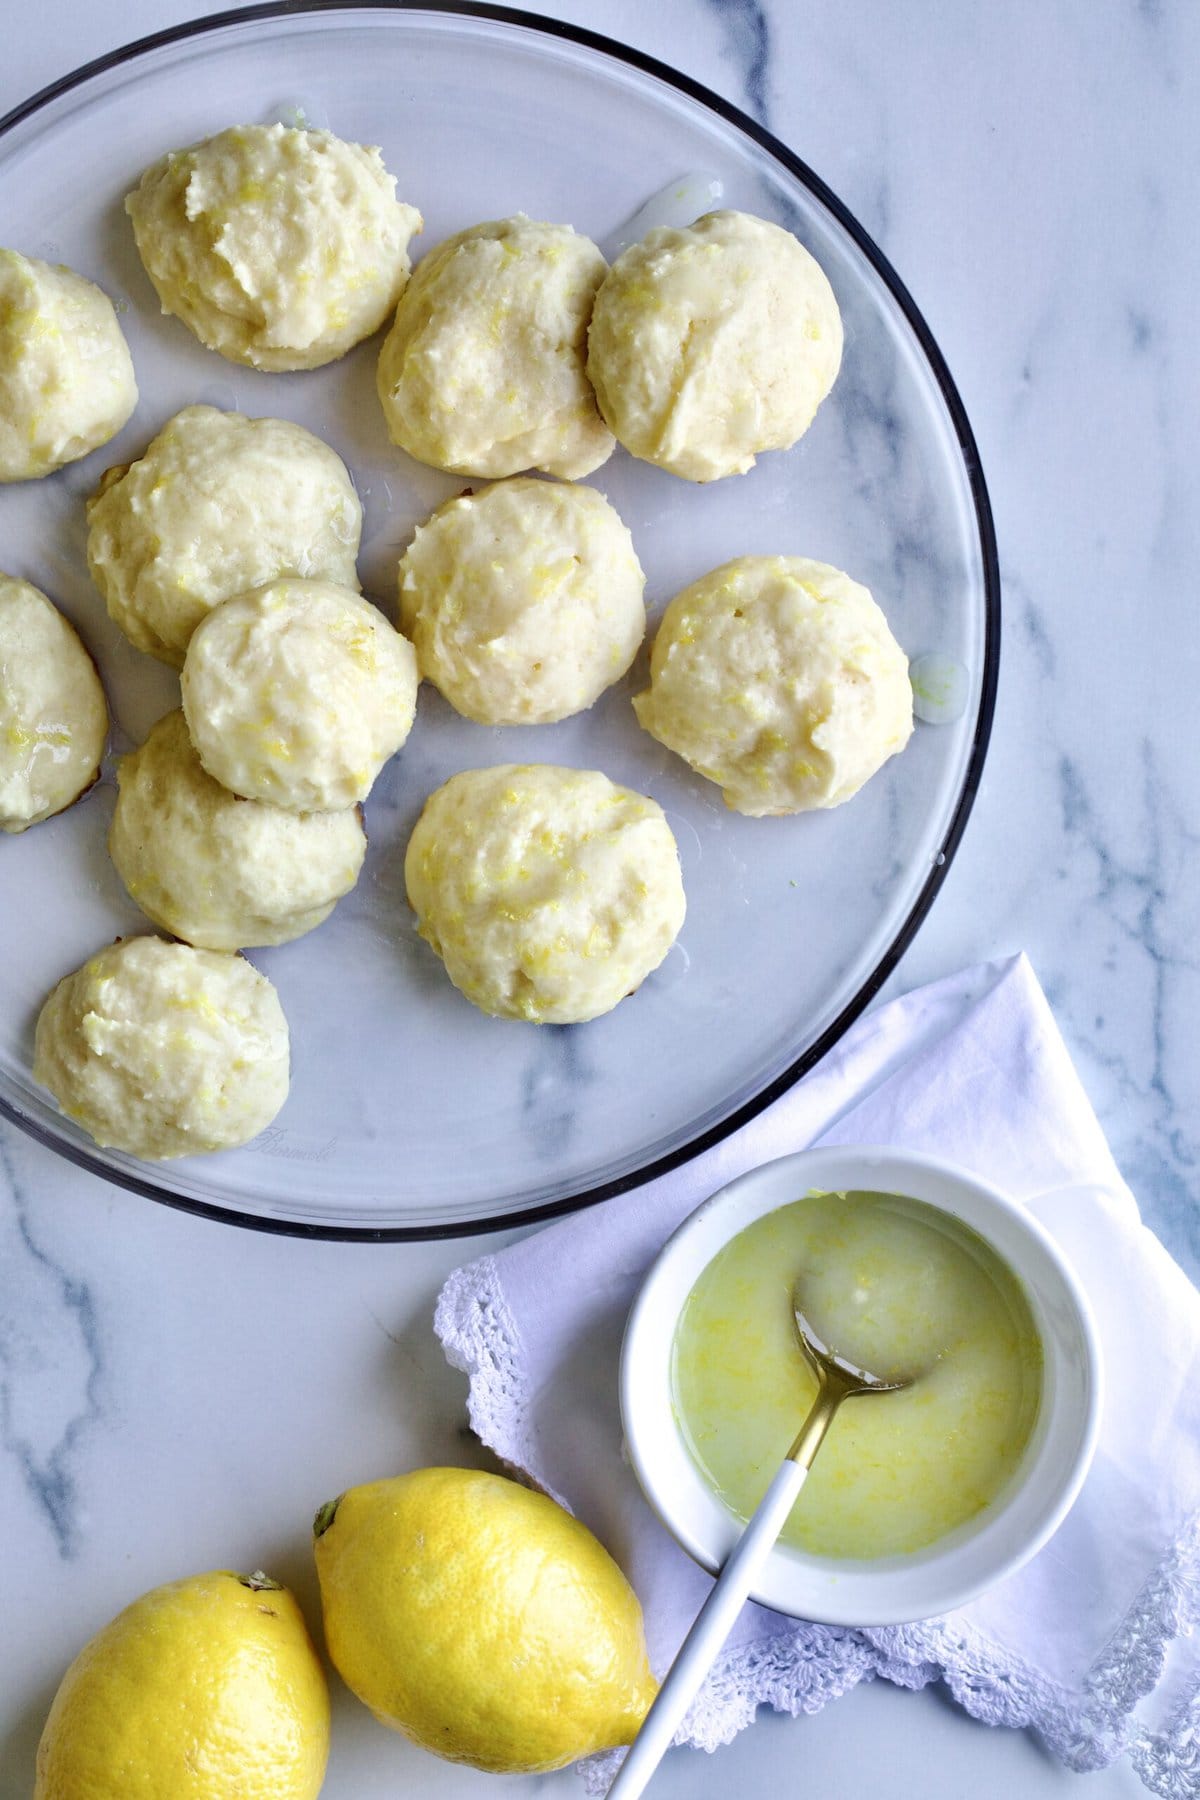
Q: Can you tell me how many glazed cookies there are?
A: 12